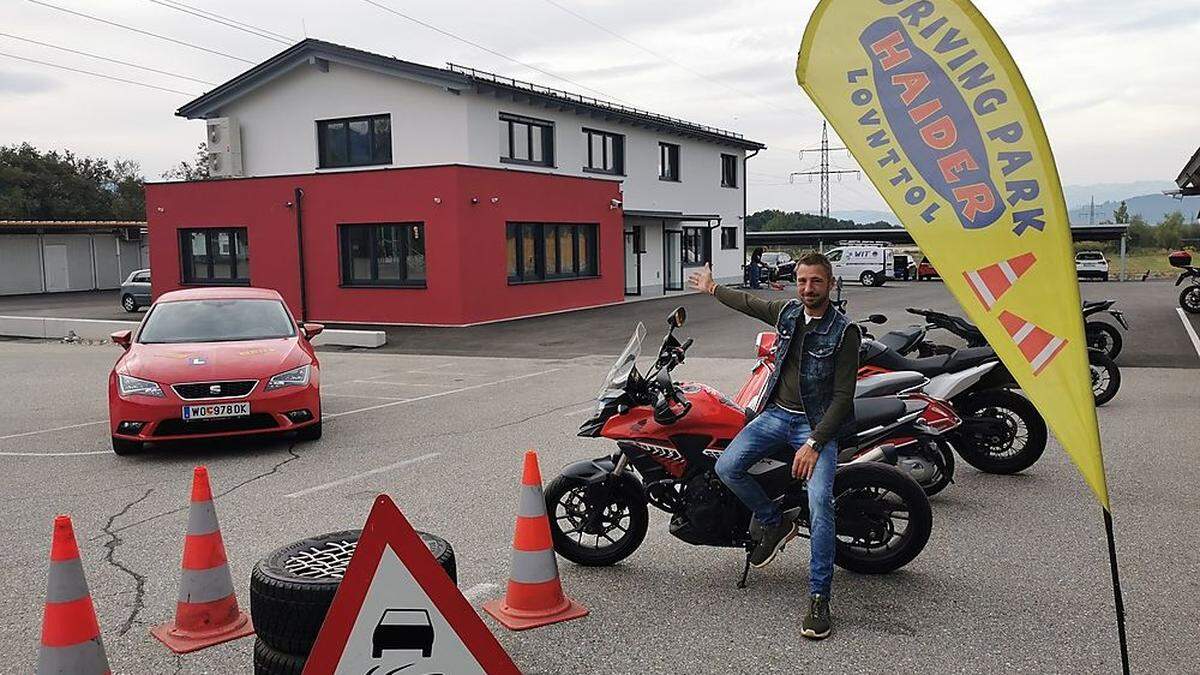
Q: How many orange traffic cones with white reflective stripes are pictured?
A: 3